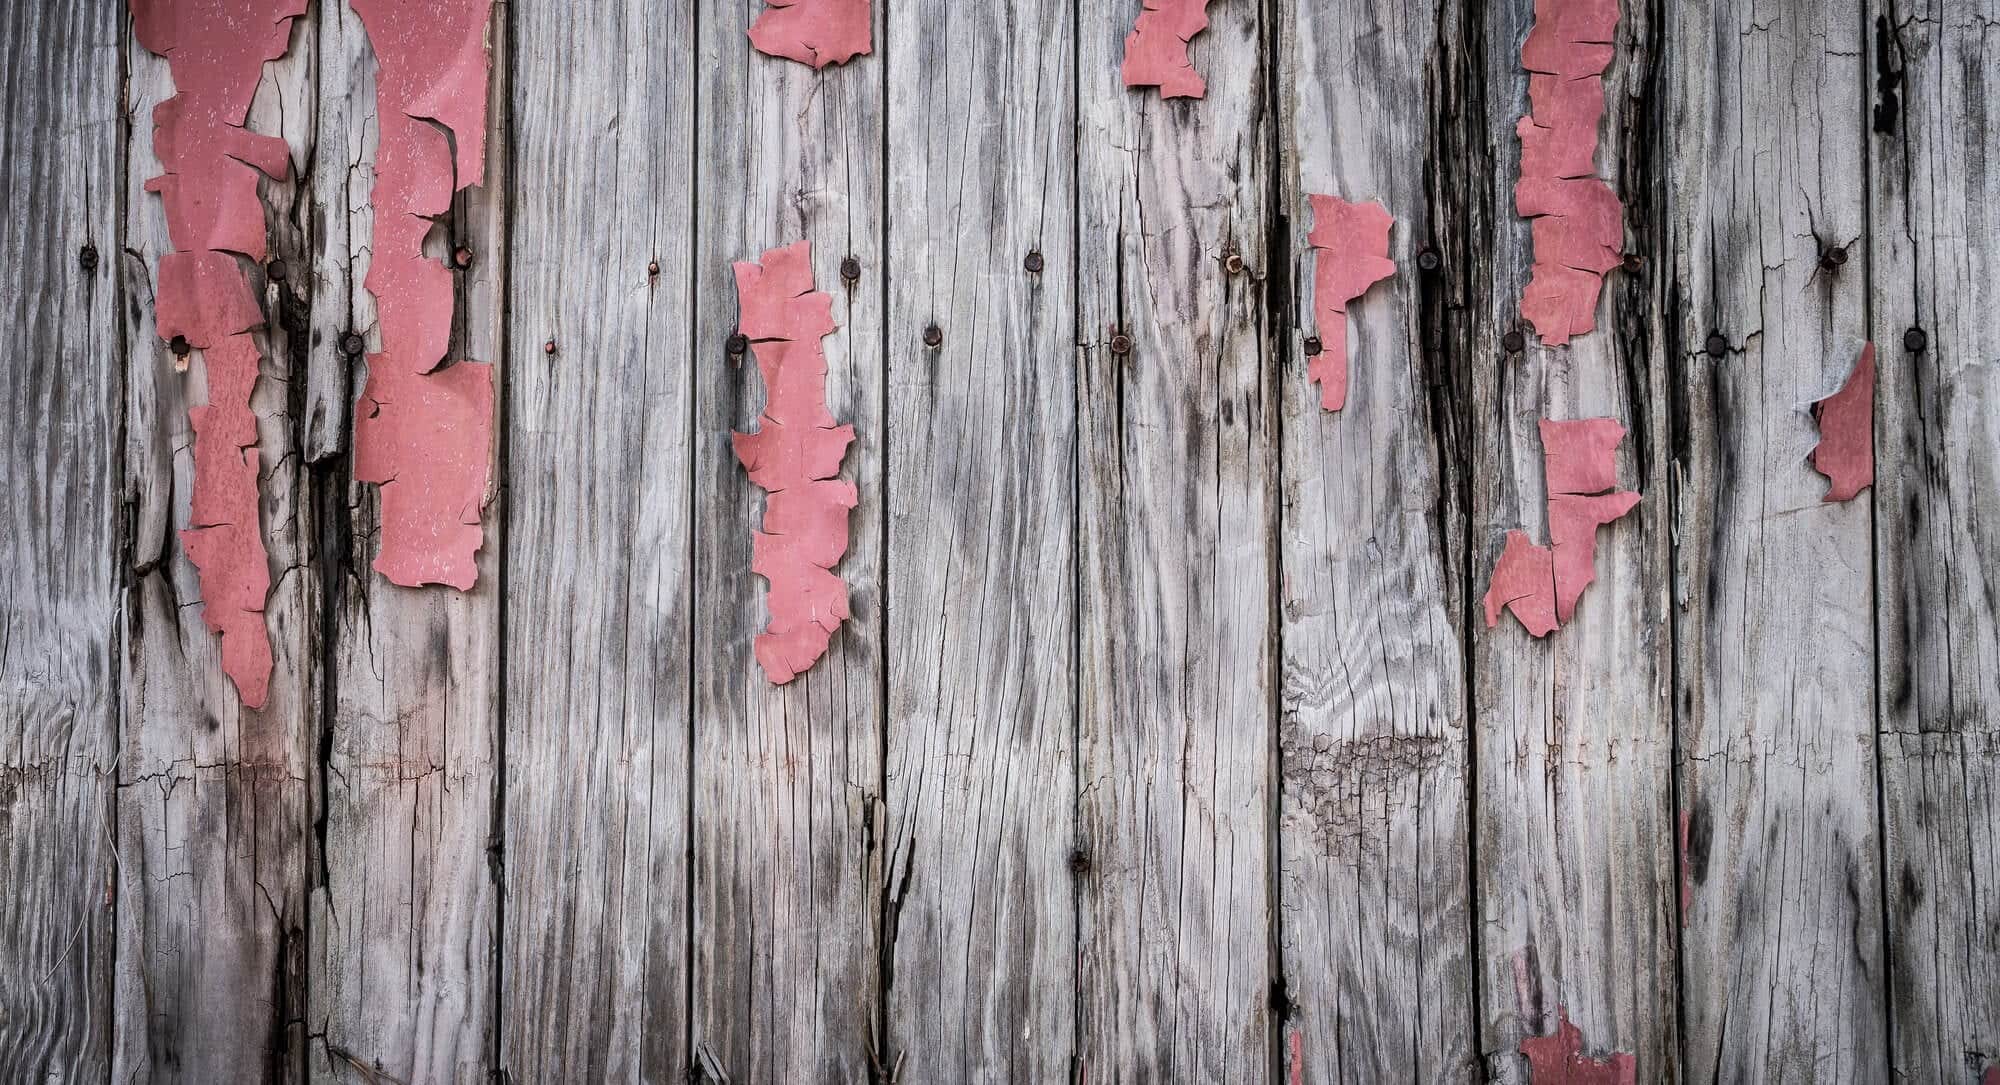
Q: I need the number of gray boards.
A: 11